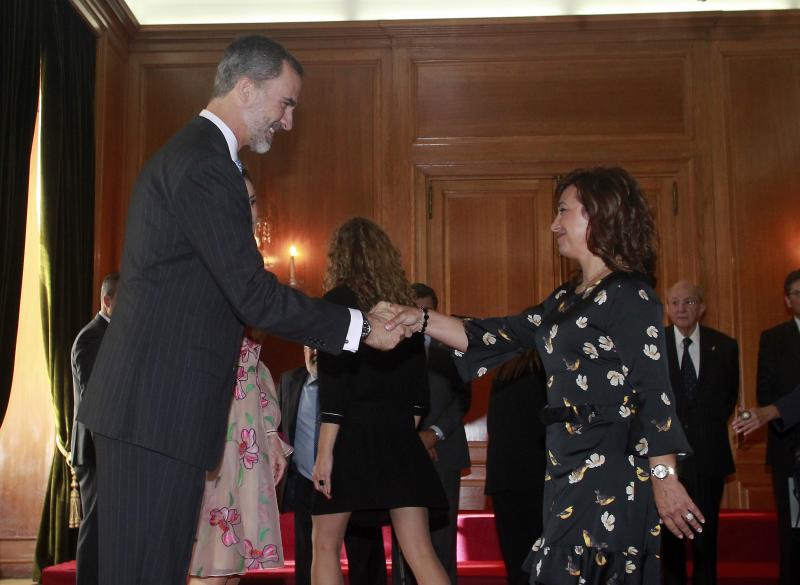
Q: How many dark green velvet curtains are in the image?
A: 2